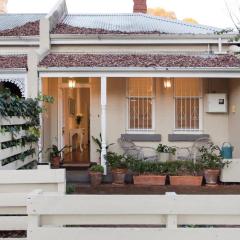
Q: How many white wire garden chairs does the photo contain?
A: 2